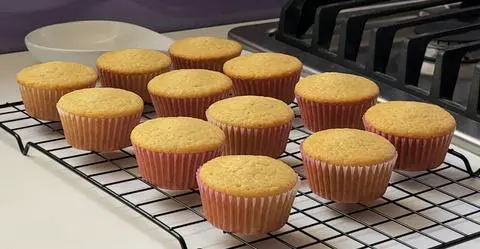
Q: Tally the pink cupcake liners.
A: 12